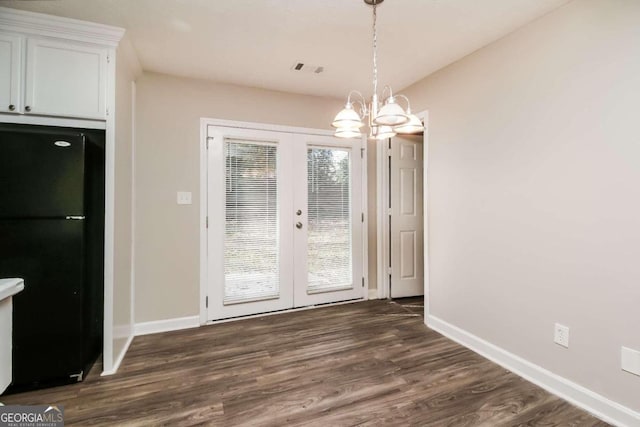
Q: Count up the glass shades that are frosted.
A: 5